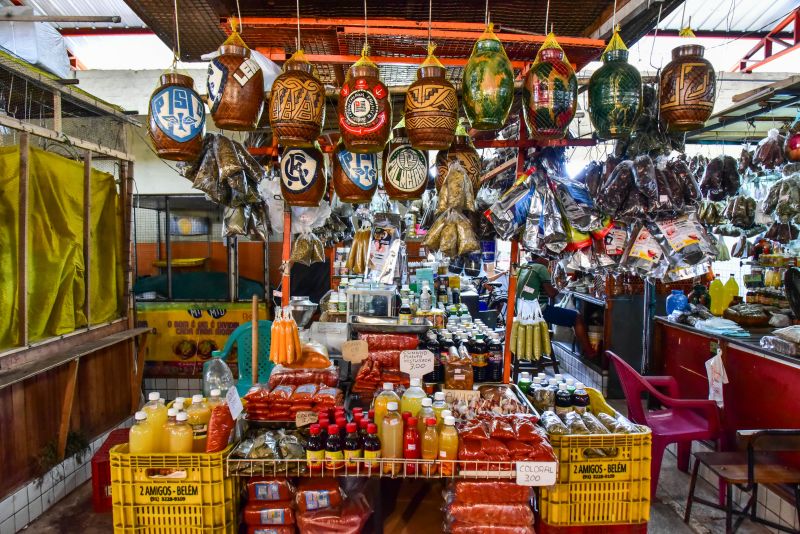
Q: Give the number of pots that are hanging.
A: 13